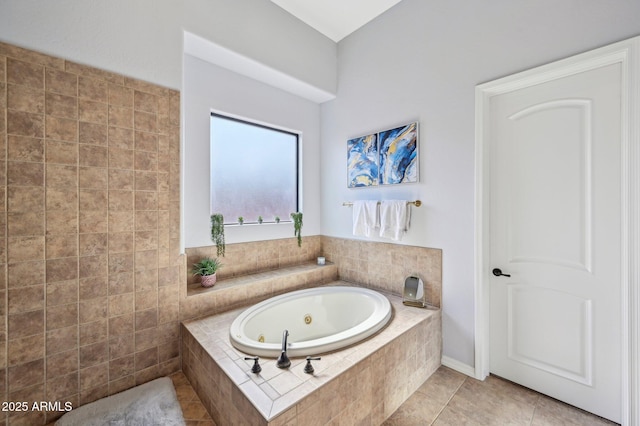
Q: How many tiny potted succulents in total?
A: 3